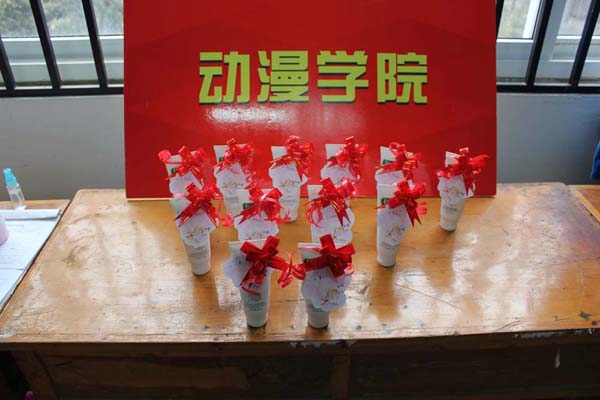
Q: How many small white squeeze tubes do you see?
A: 12